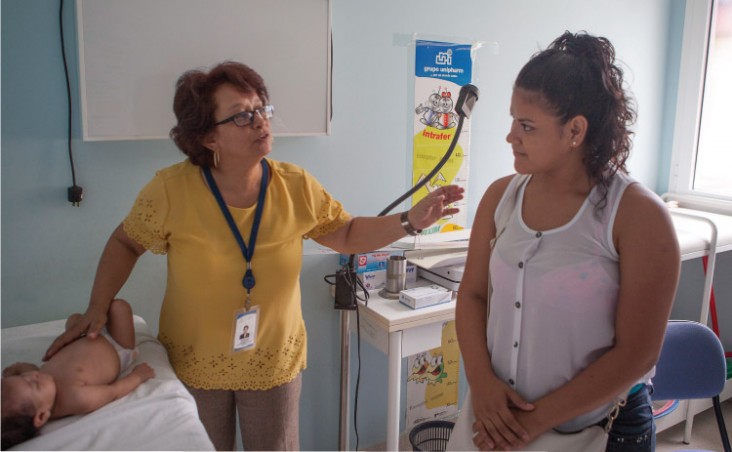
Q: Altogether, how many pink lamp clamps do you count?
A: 0